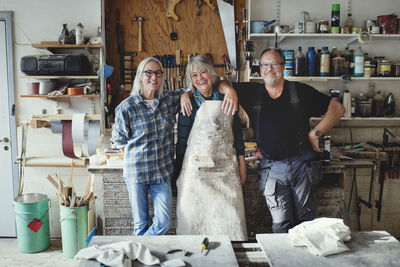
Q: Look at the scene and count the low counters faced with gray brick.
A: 1